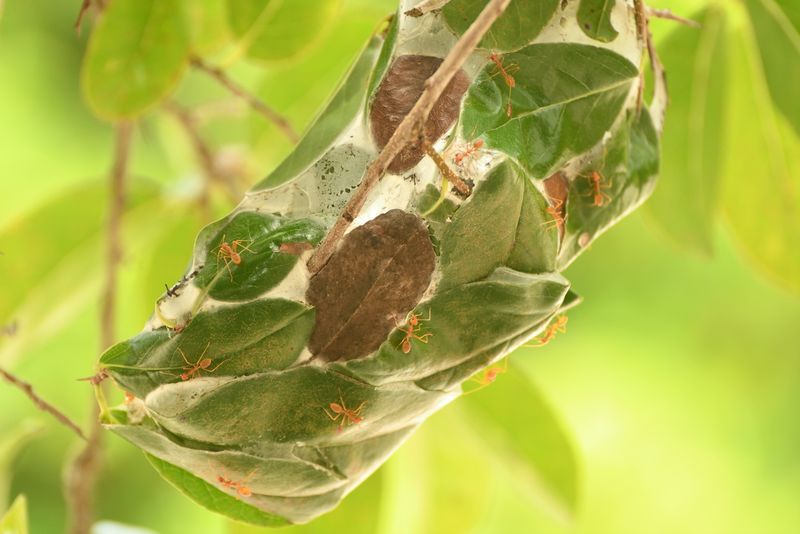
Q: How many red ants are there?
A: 11